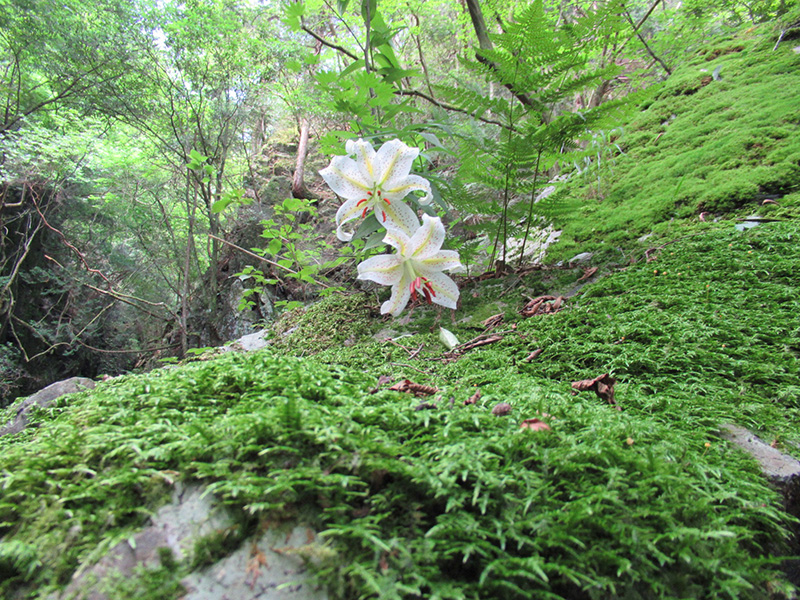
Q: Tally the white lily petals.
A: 12